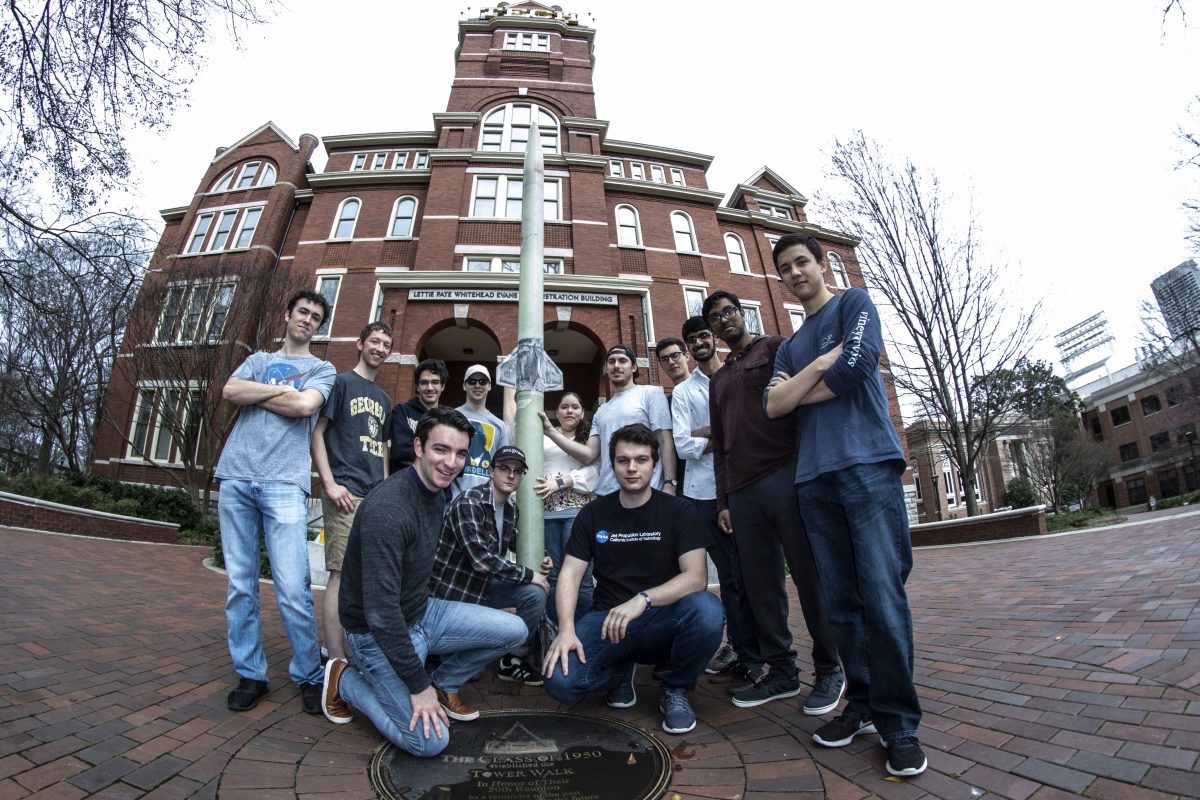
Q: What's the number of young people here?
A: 13